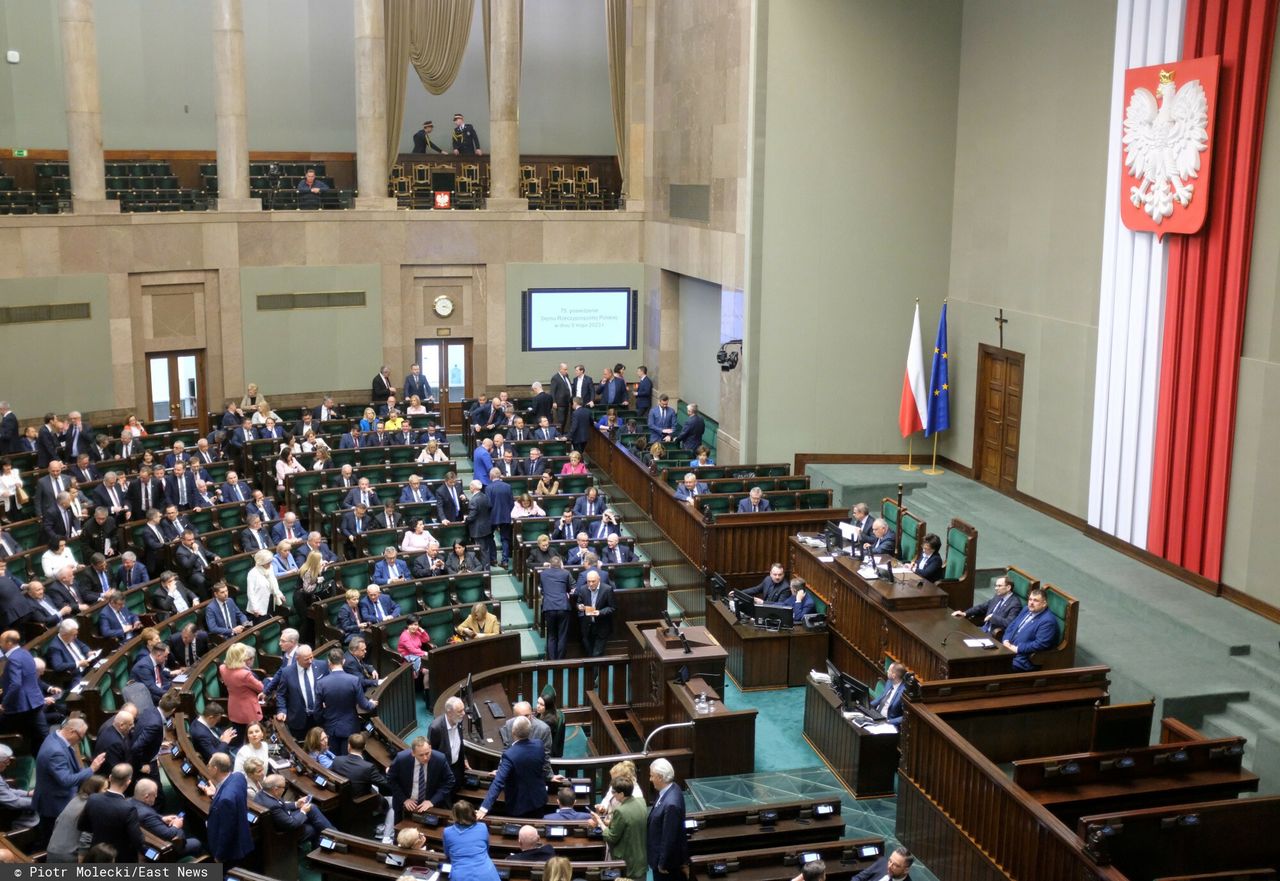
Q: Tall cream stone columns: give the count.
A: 4